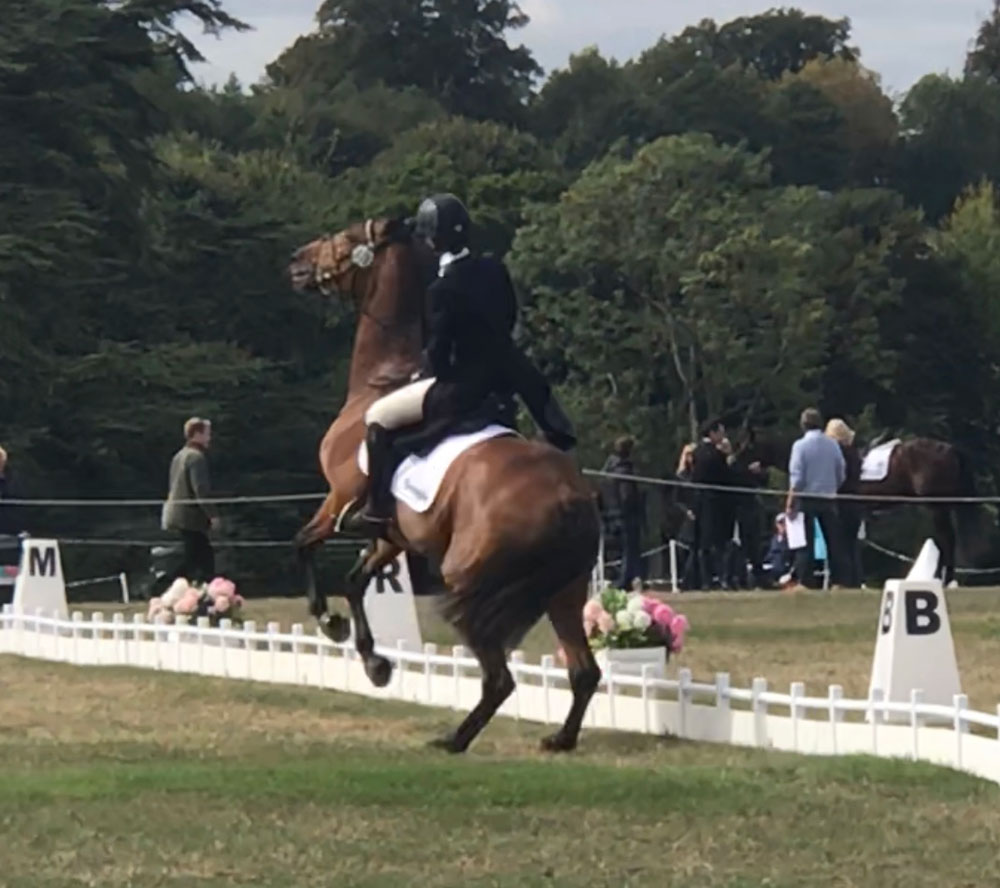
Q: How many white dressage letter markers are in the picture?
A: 3